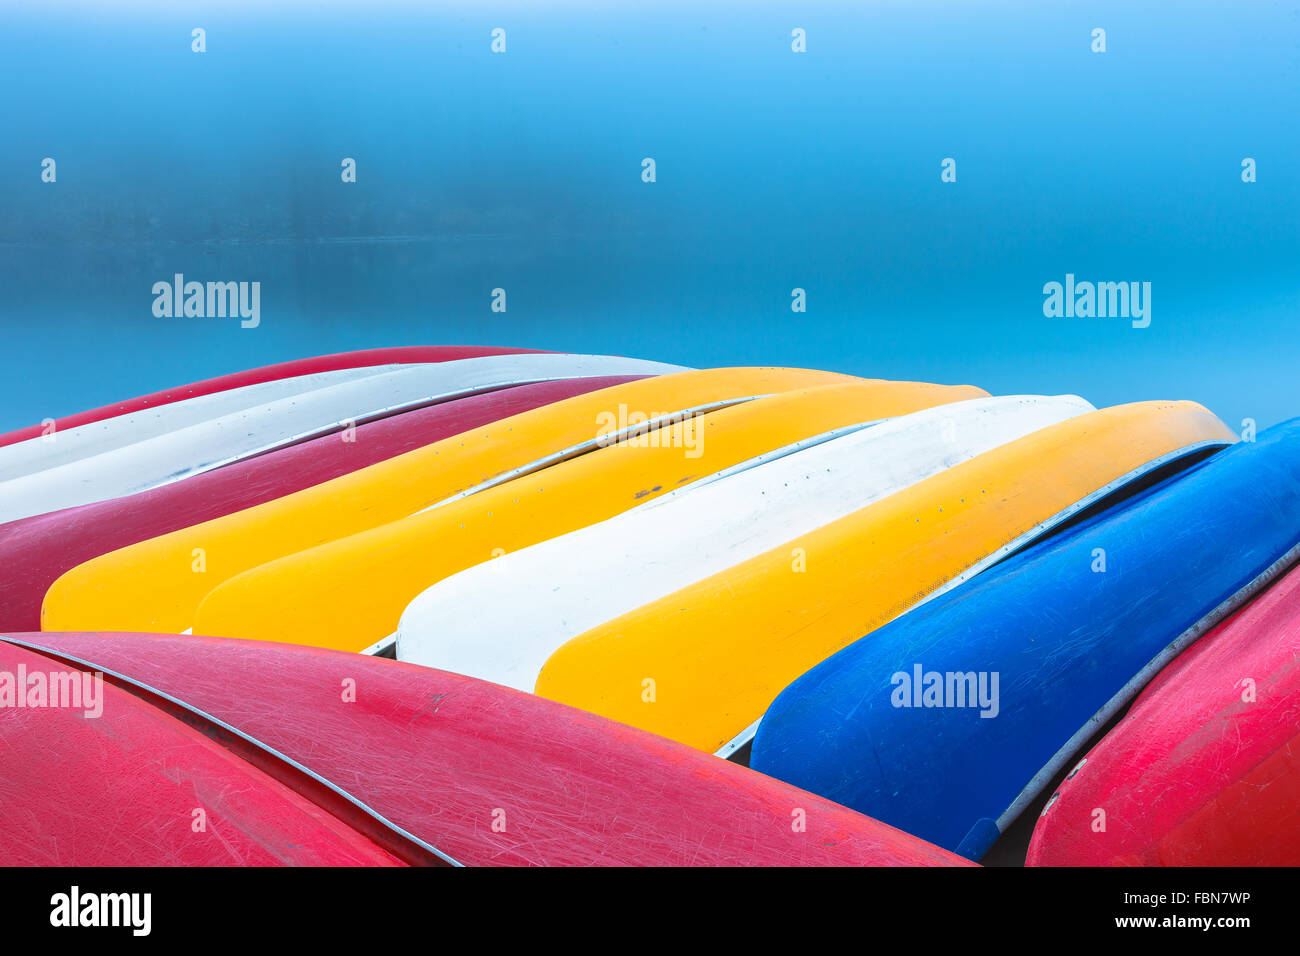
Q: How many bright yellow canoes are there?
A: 3